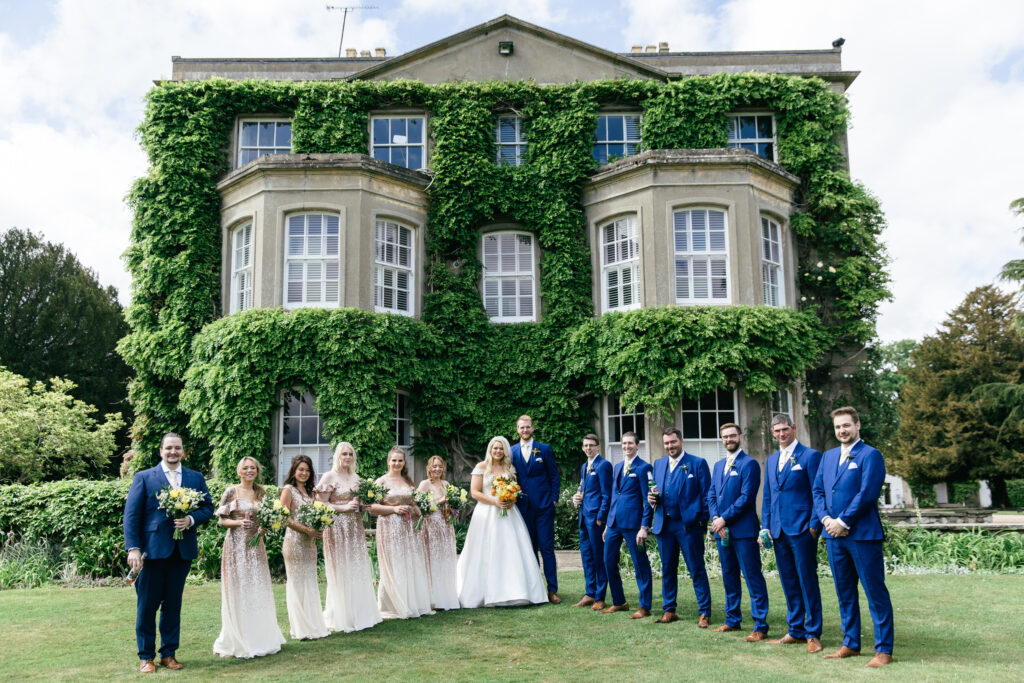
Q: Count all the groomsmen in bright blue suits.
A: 6